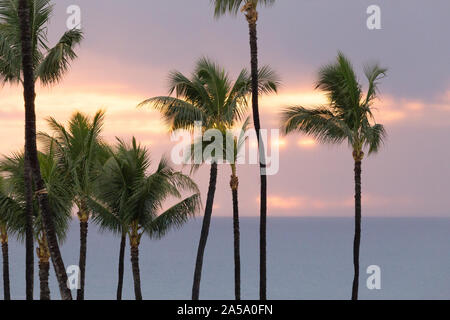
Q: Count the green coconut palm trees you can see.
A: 11